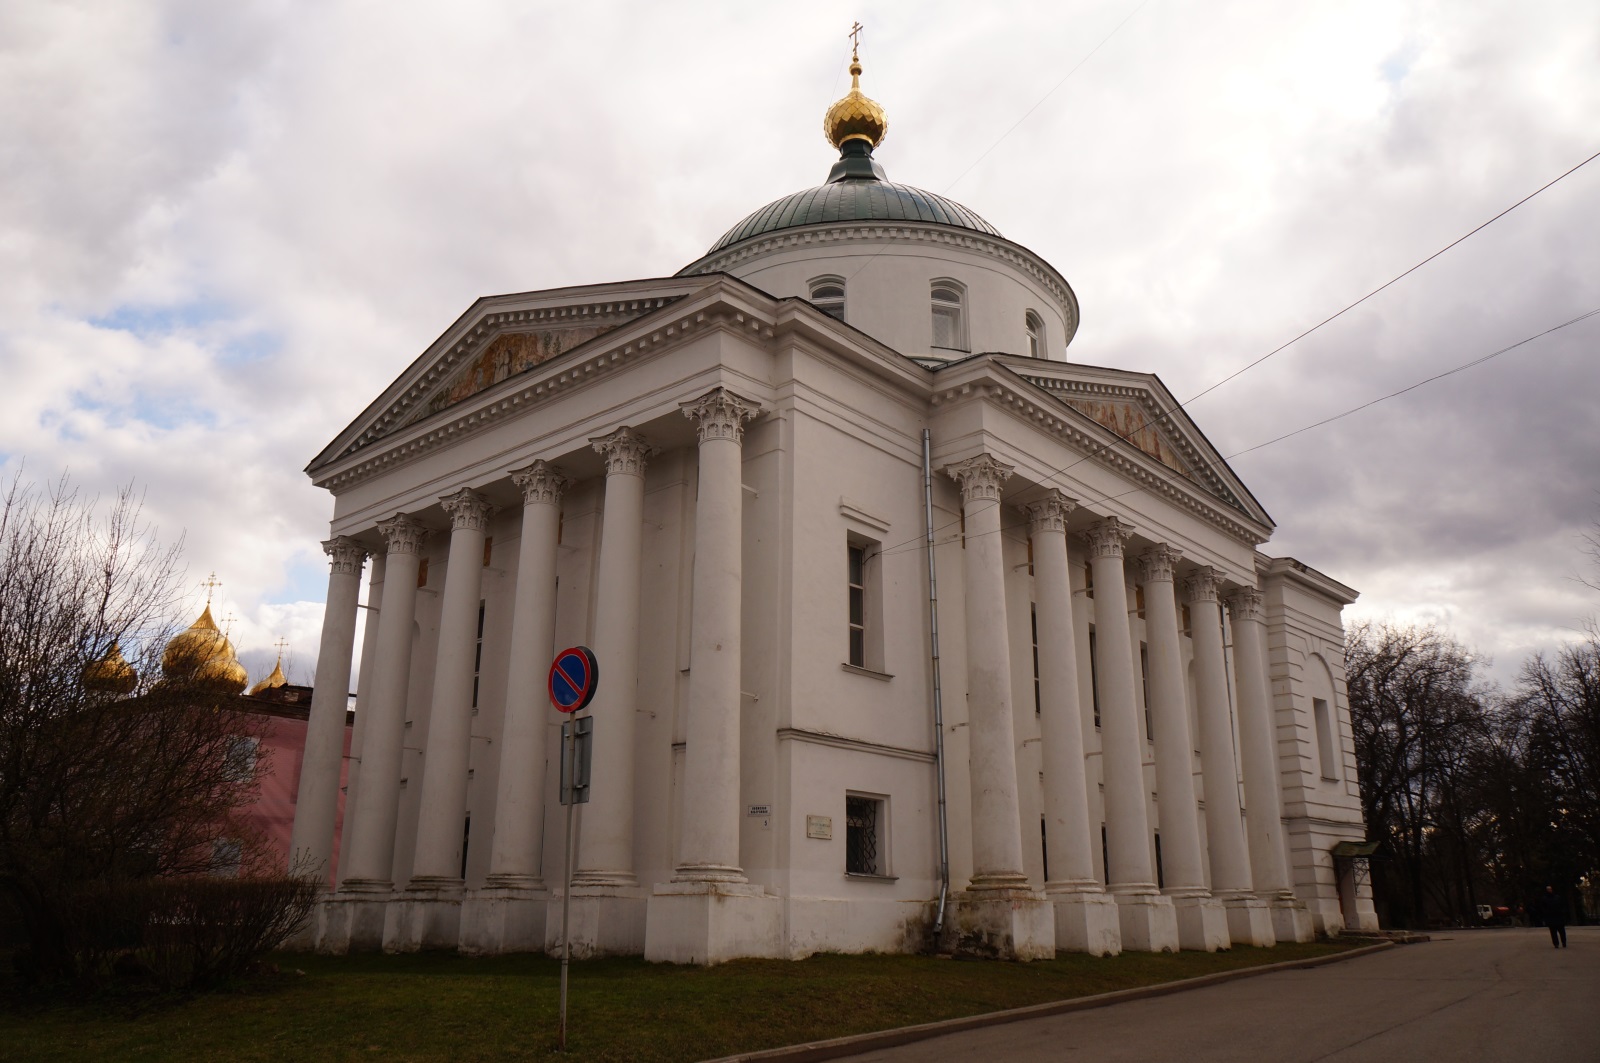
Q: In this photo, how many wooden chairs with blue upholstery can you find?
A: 0